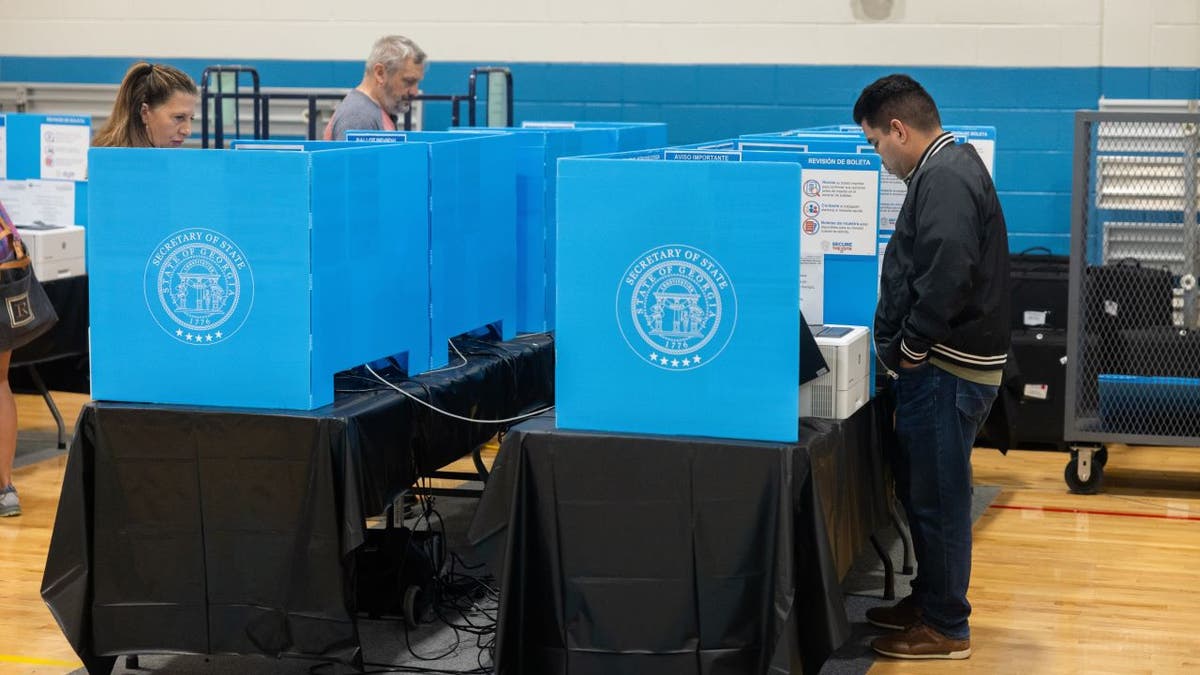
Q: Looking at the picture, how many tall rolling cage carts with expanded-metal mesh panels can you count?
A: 1